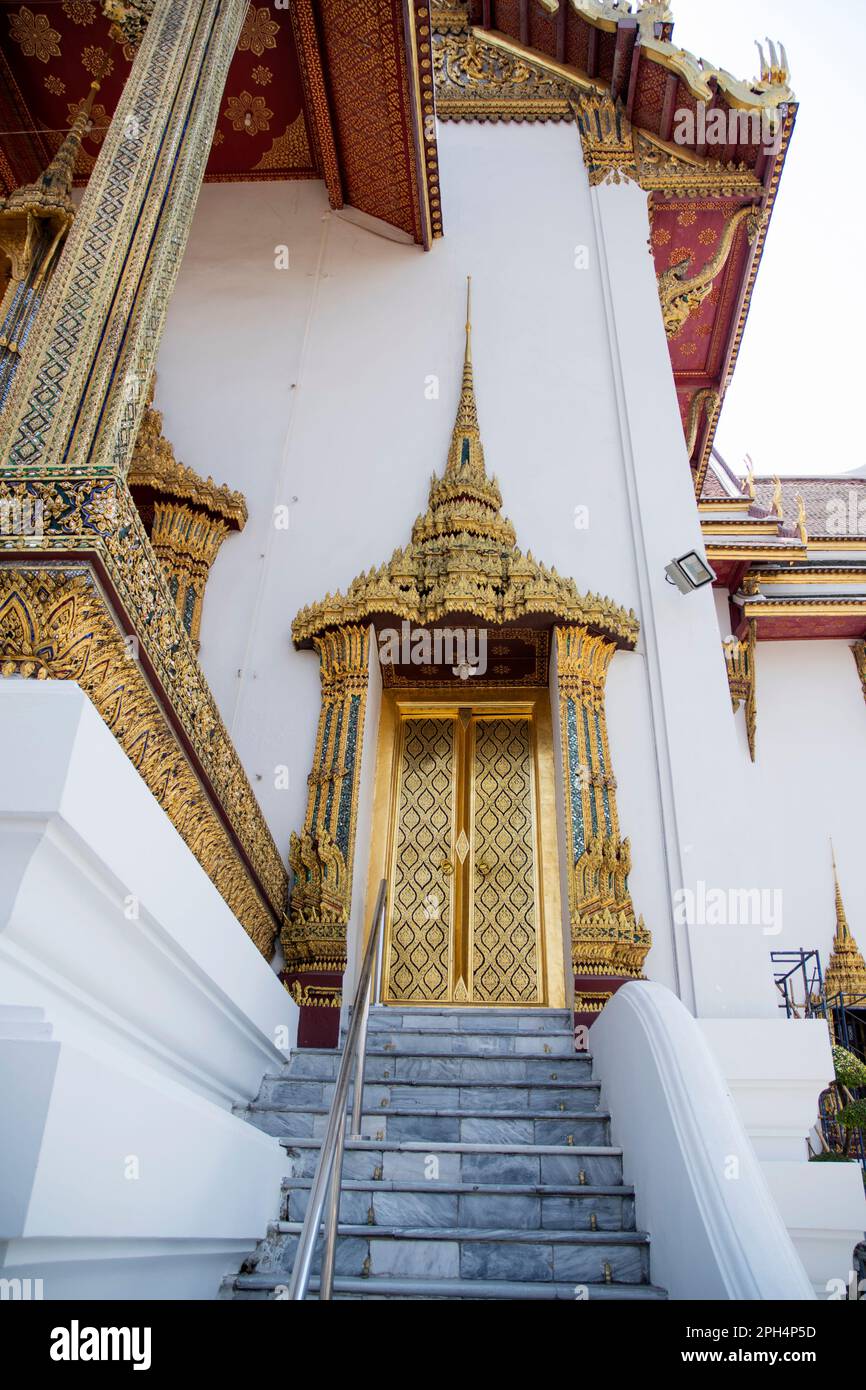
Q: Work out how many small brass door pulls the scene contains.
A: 2